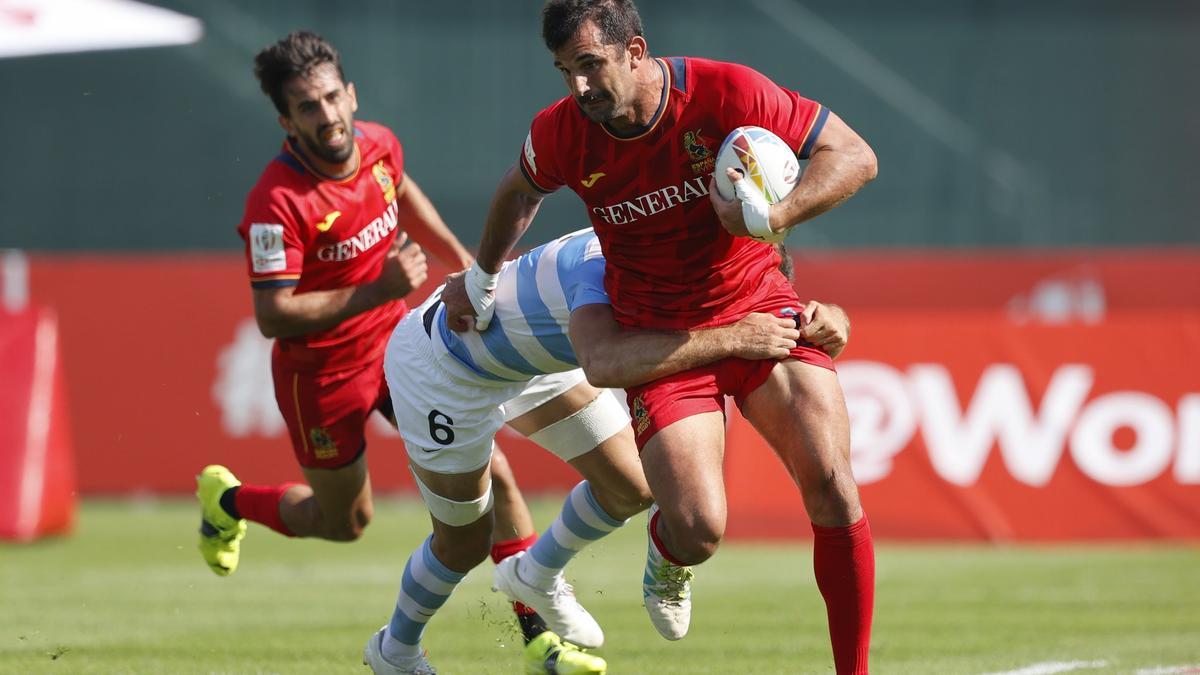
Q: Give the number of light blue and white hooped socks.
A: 2